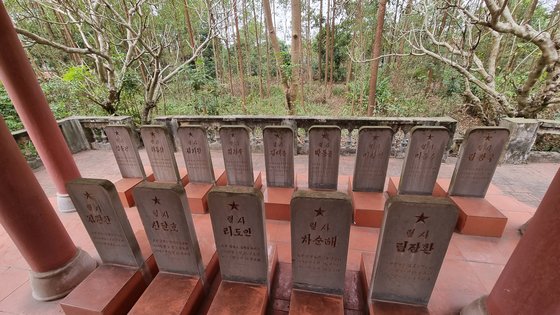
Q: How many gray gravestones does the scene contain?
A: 14